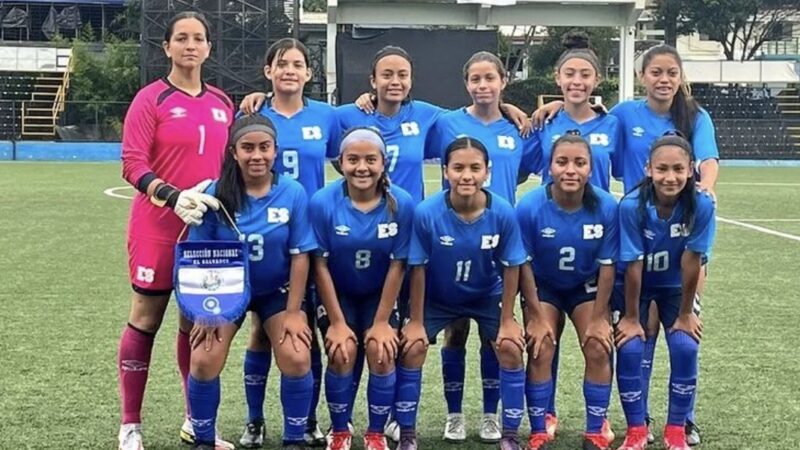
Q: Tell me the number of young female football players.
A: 11